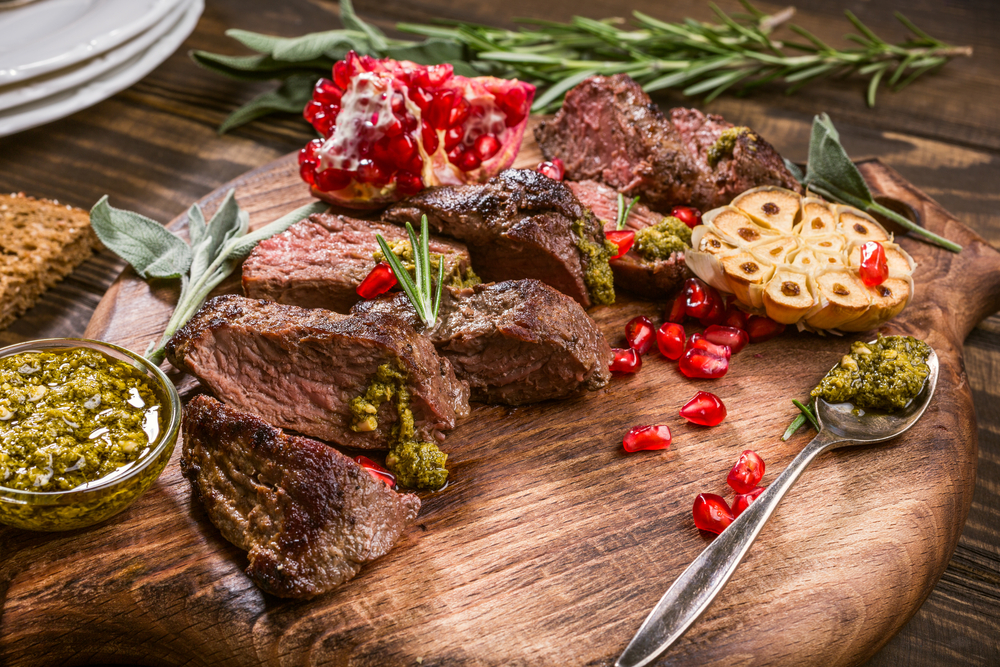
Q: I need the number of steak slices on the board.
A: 8